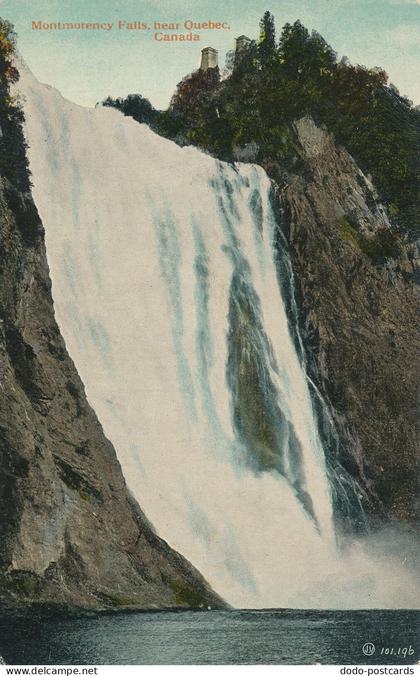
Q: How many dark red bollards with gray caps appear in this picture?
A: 0